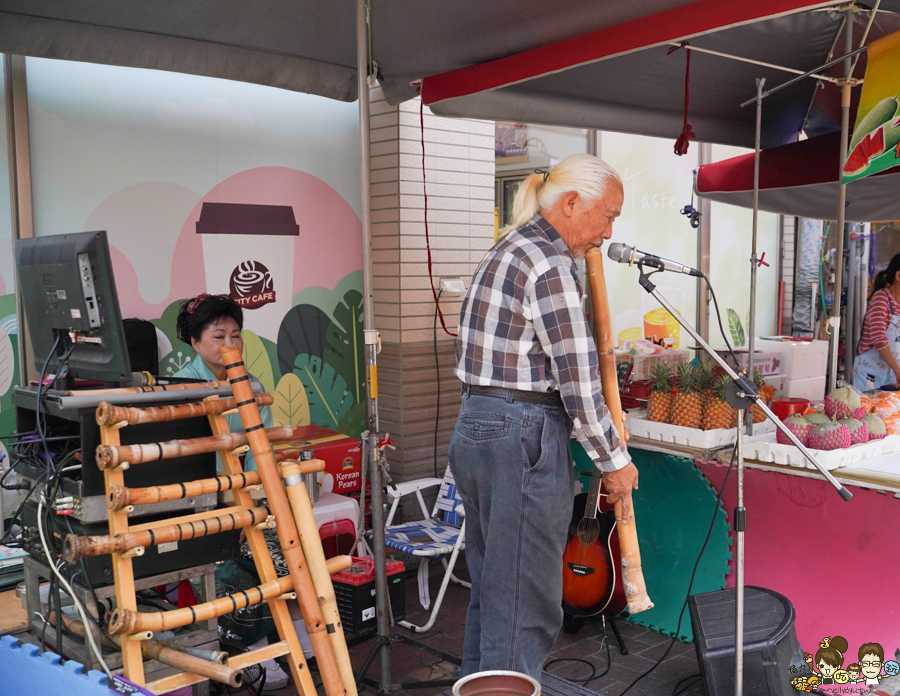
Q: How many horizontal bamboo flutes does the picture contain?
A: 5